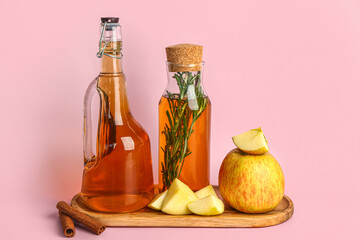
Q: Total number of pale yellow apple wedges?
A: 5